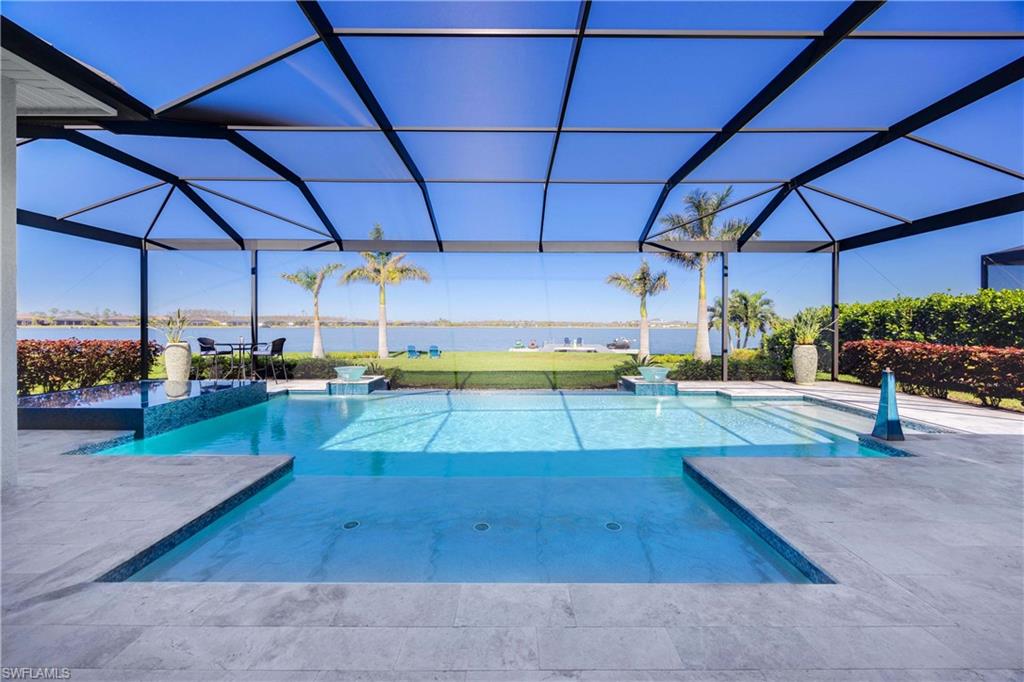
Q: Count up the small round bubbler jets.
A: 3